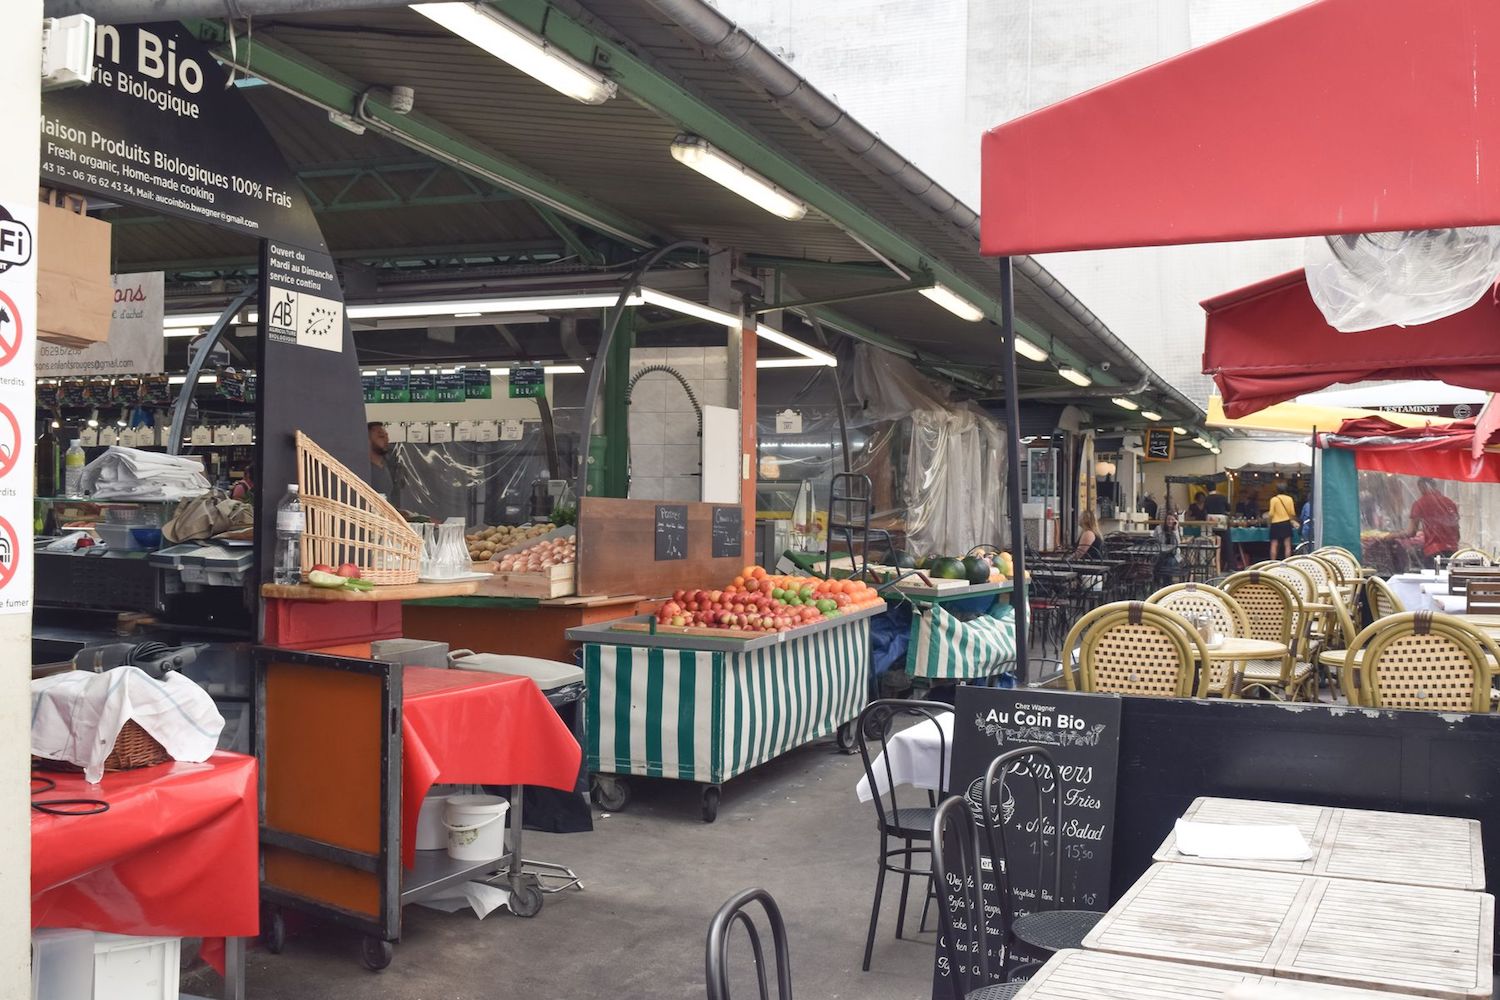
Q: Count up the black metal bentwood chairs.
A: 4